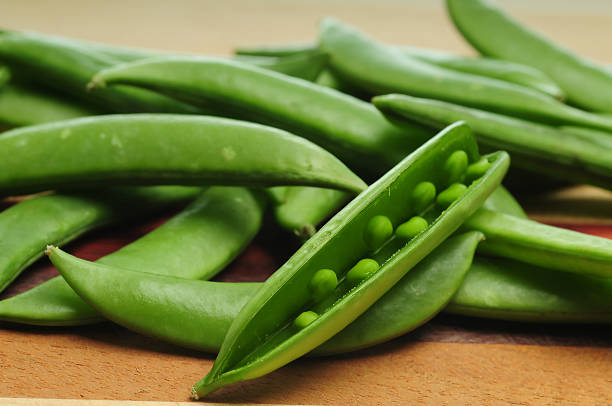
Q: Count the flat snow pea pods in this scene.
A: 0